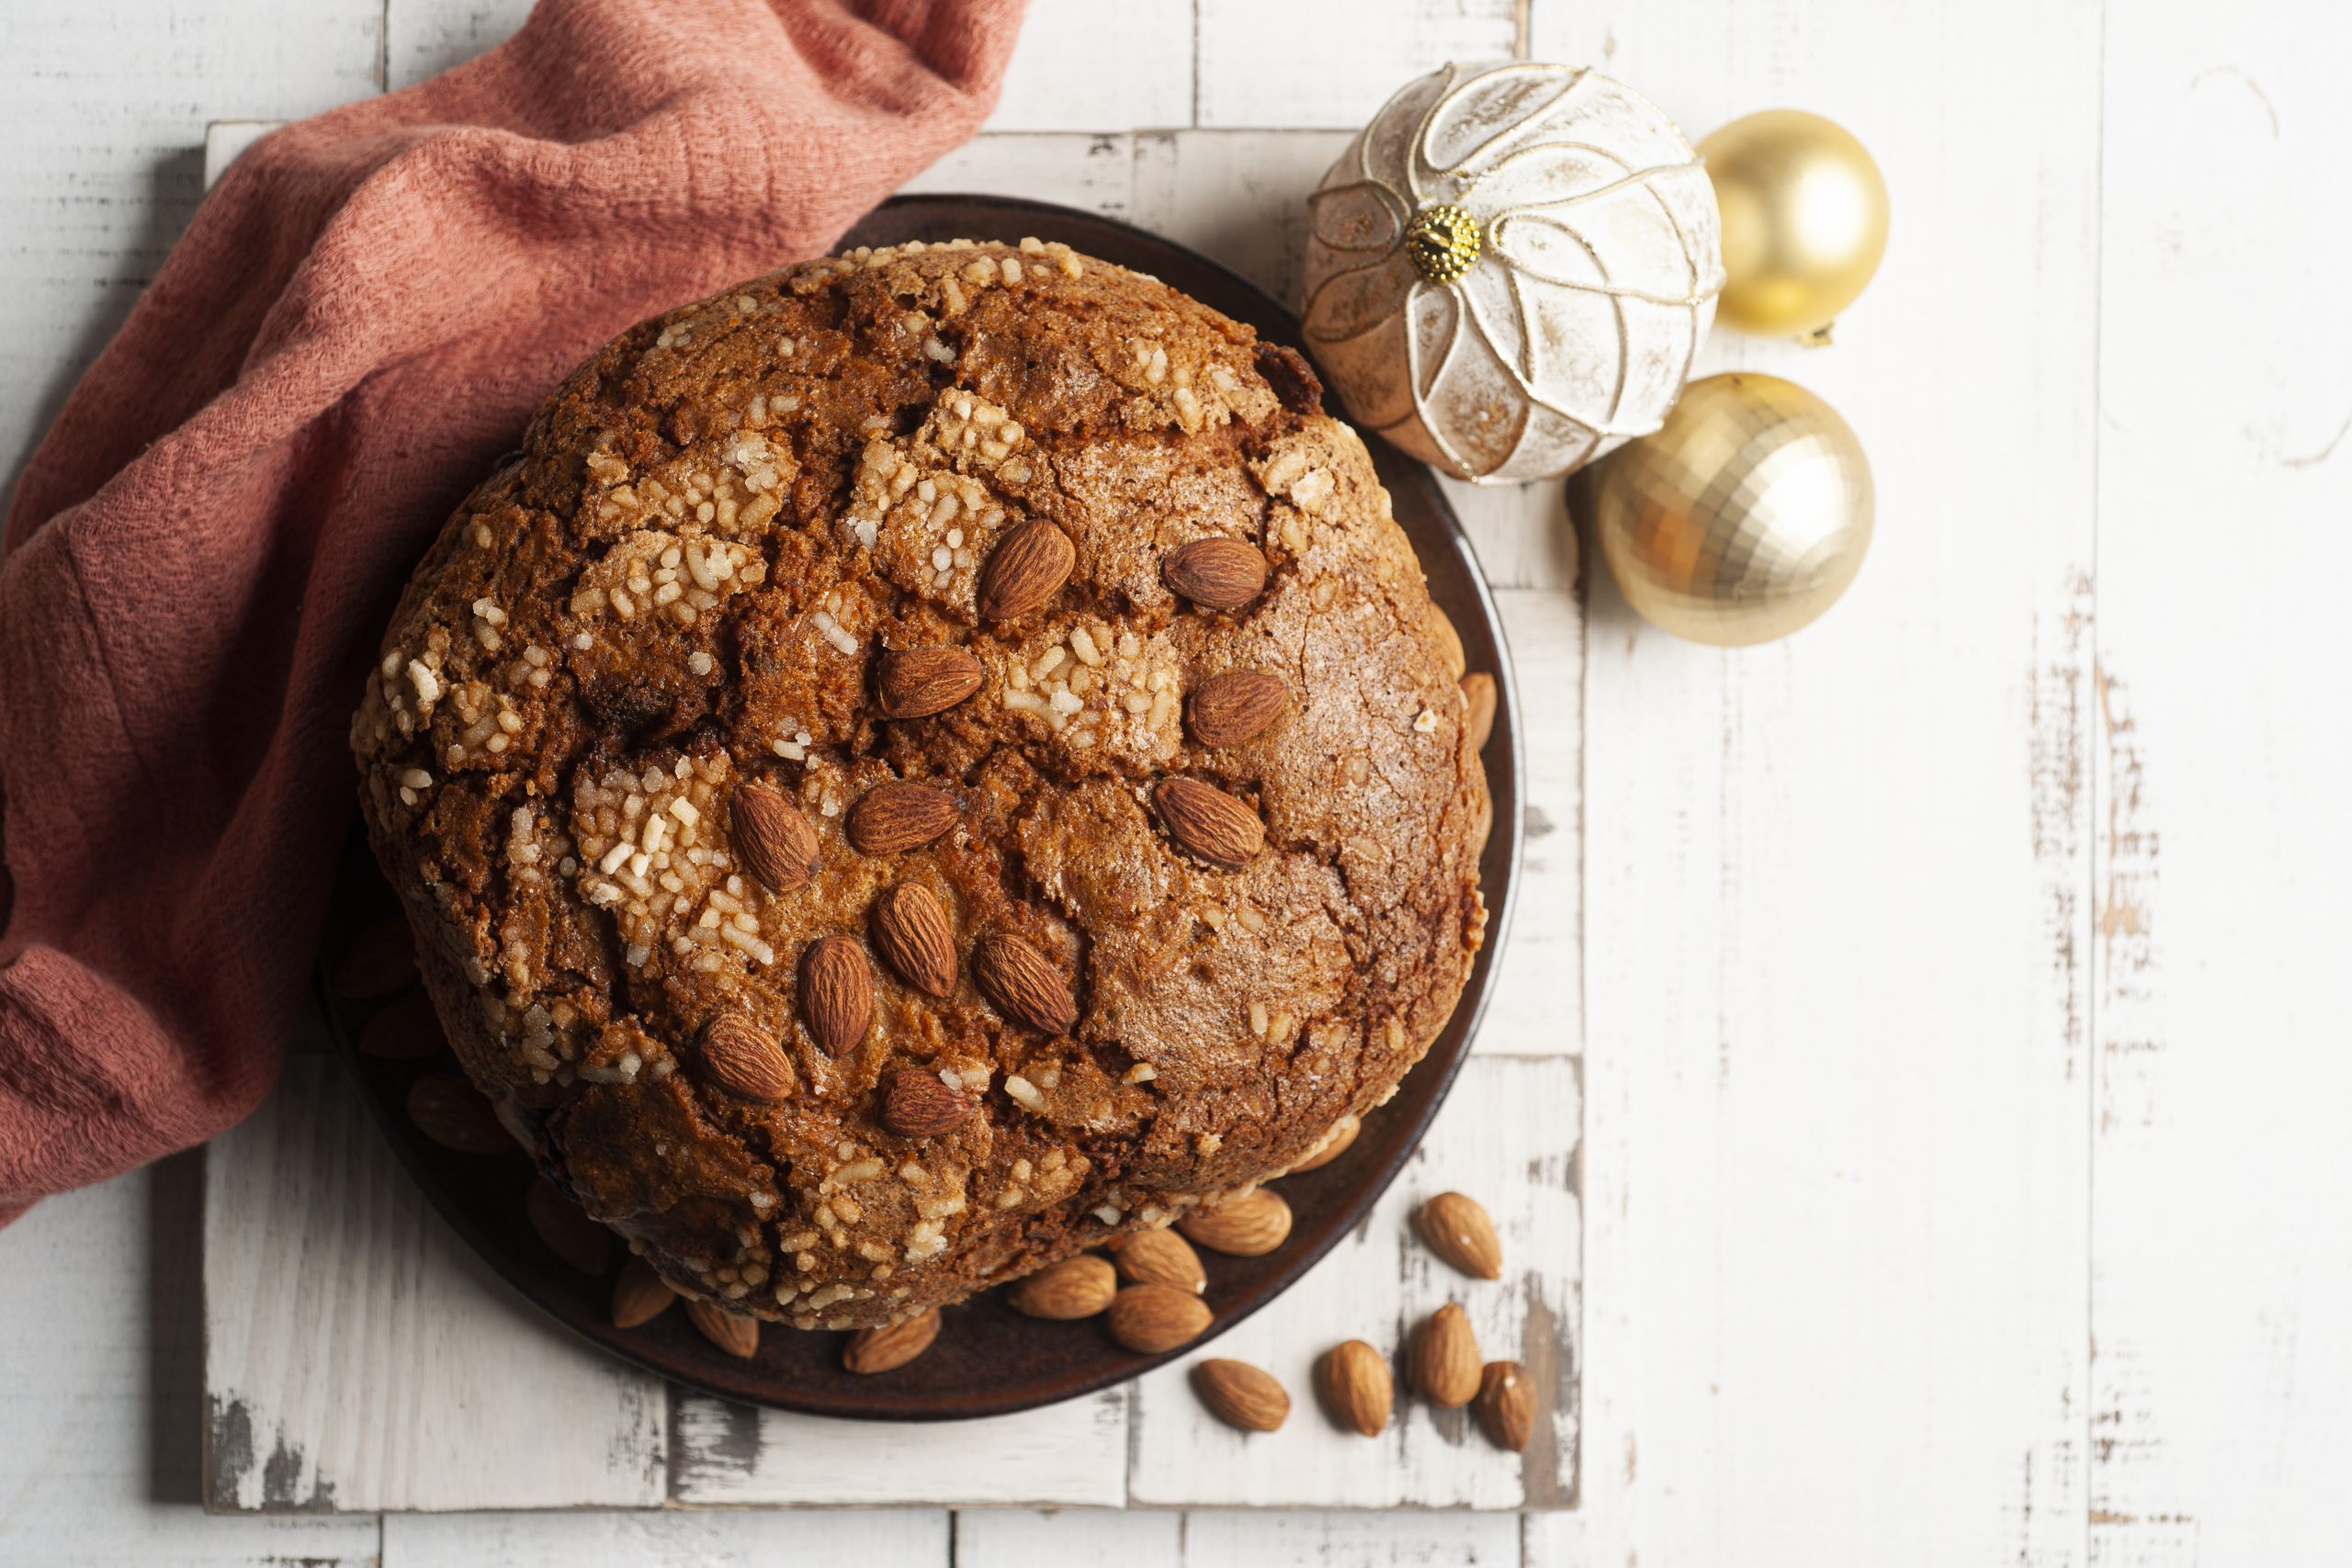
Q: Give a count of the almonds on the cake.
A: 12